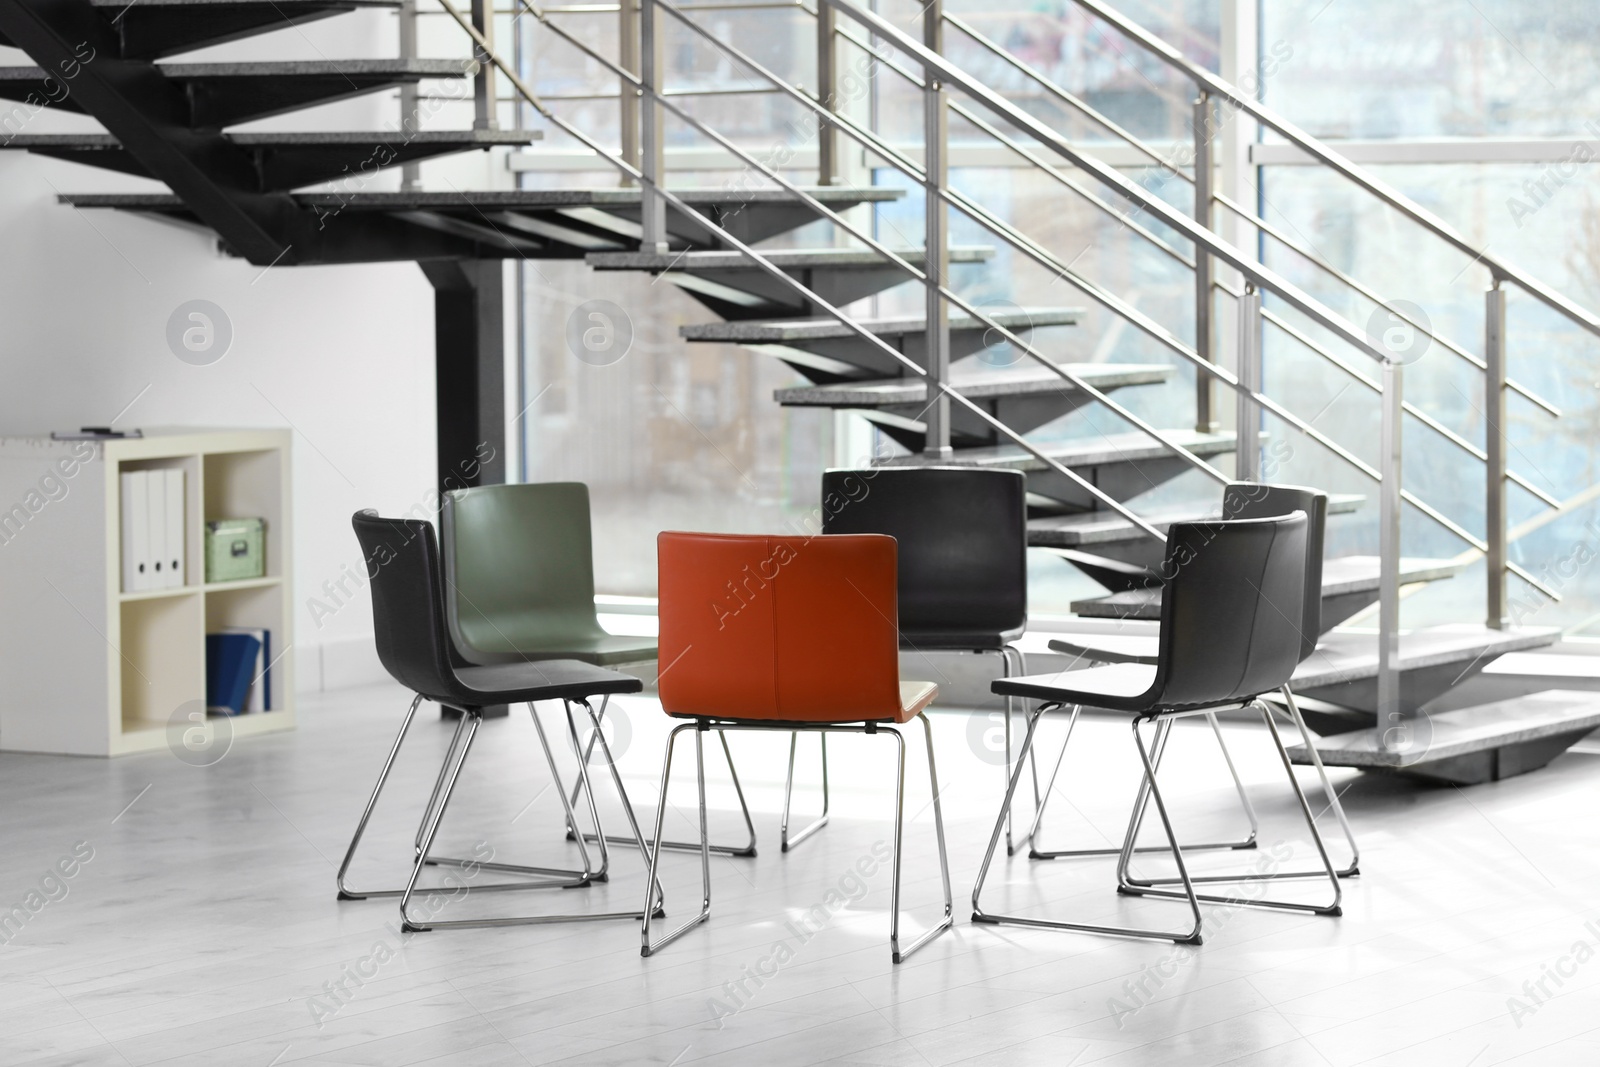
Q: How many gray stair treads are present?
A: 12